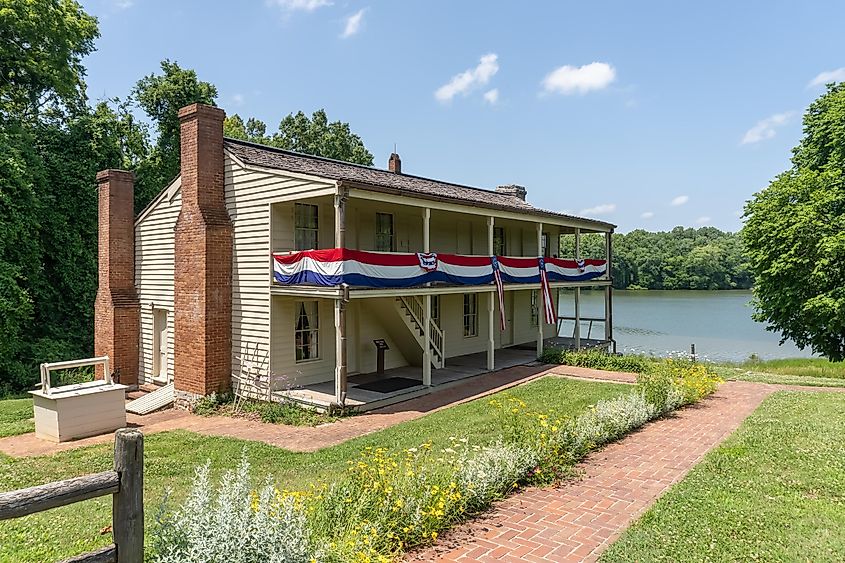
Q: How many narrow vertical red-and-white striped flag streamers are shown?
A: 2